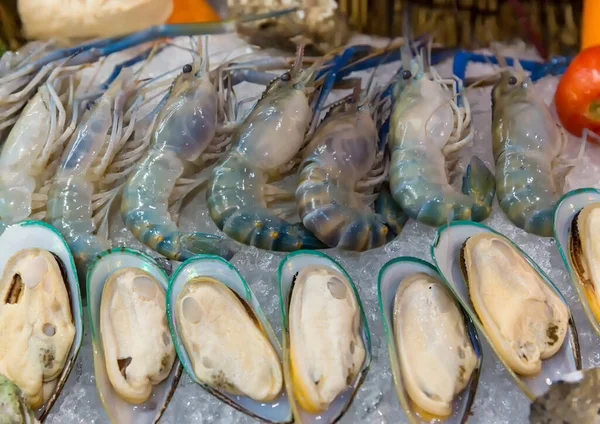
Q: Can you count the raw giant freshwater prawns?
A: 7